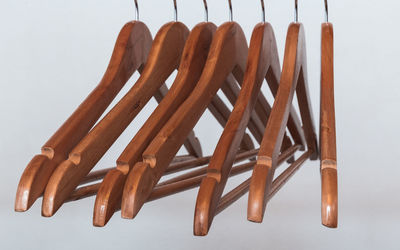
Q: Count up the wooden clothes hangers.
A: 7